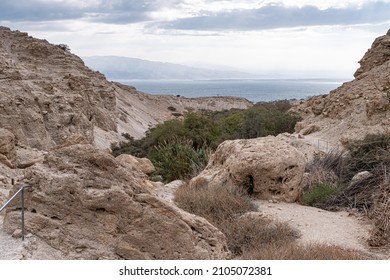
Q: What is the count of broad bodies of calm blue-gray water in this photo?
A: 1